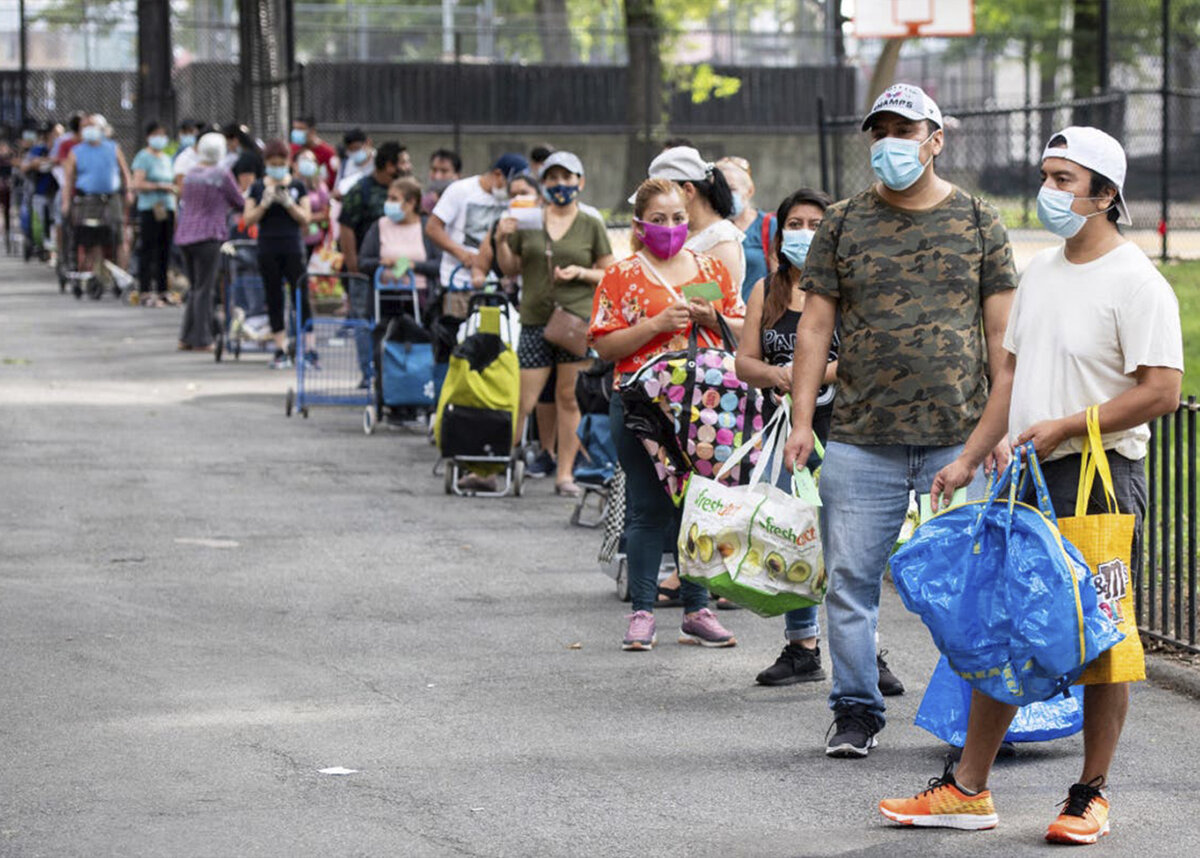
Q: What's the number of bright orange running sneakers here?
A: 2